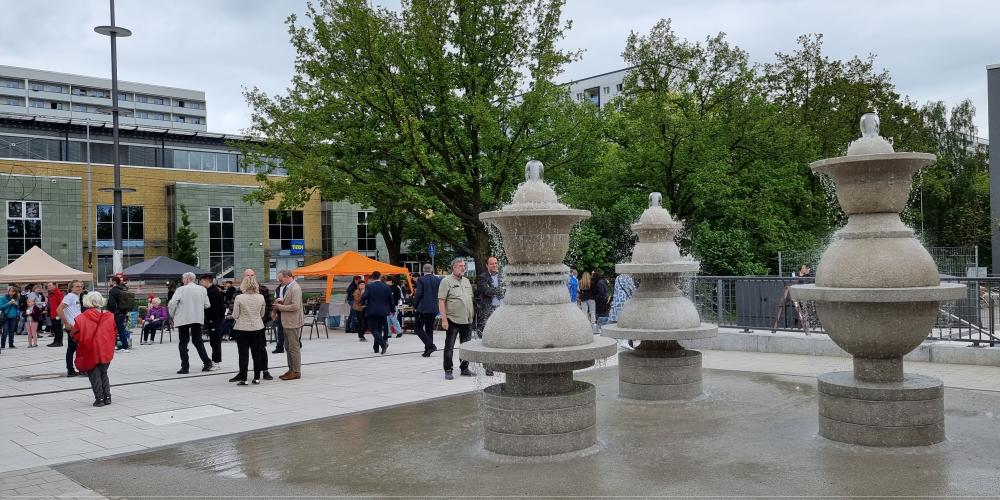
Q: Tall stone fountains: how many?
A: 3